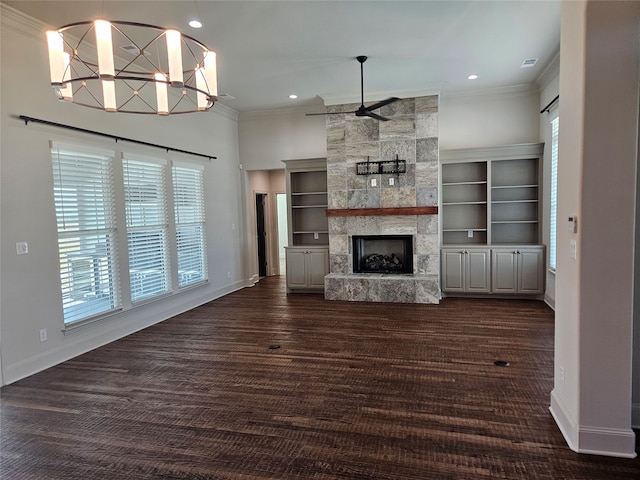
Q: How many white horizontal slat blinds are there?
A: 4